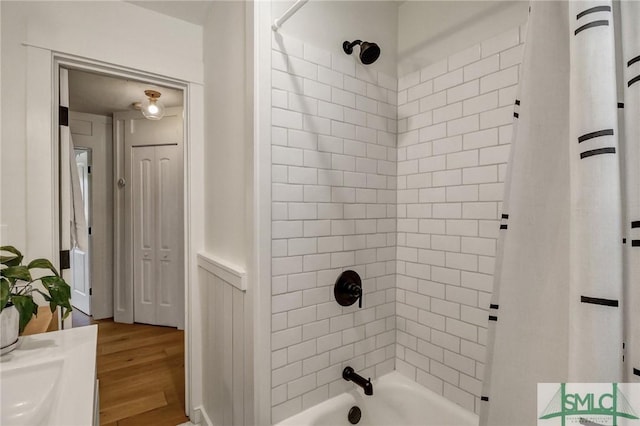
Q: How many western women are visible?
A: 0